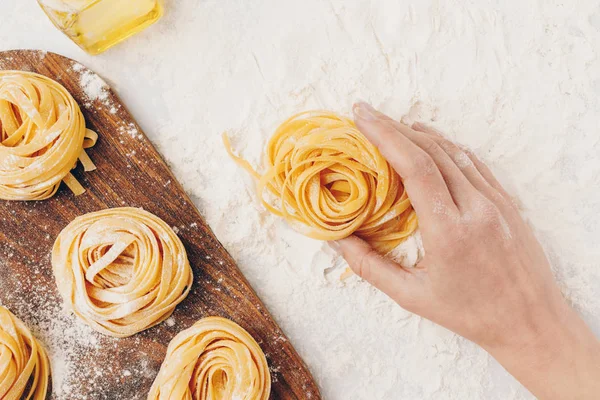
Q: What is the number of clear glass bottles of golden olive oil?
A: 1